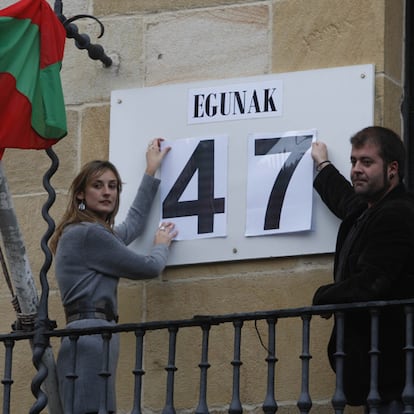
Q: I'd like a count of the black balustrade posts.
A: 12